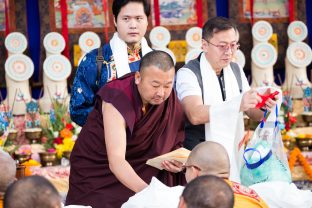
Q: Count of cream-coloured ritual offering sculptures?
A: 8